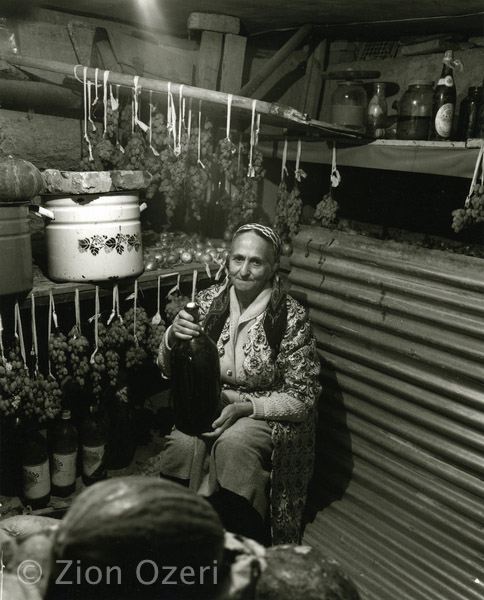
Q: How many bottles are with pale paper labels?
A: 4